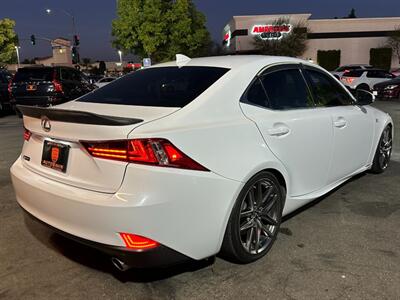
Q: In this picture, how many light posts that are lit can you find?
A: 3